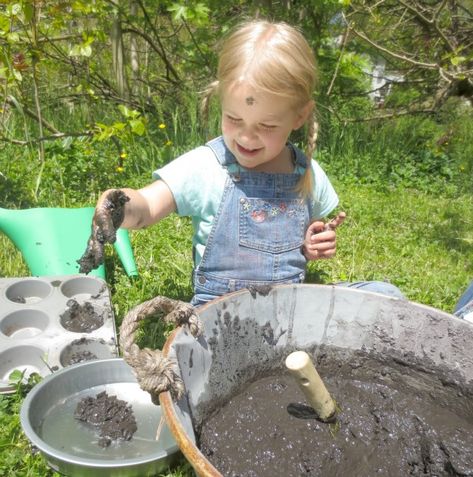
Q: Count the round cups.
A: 6